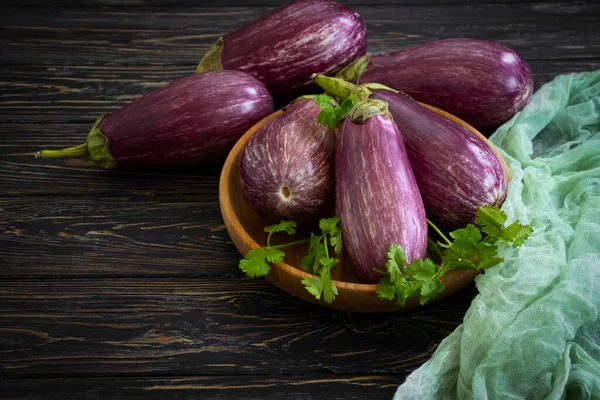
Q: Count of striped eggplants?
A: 6